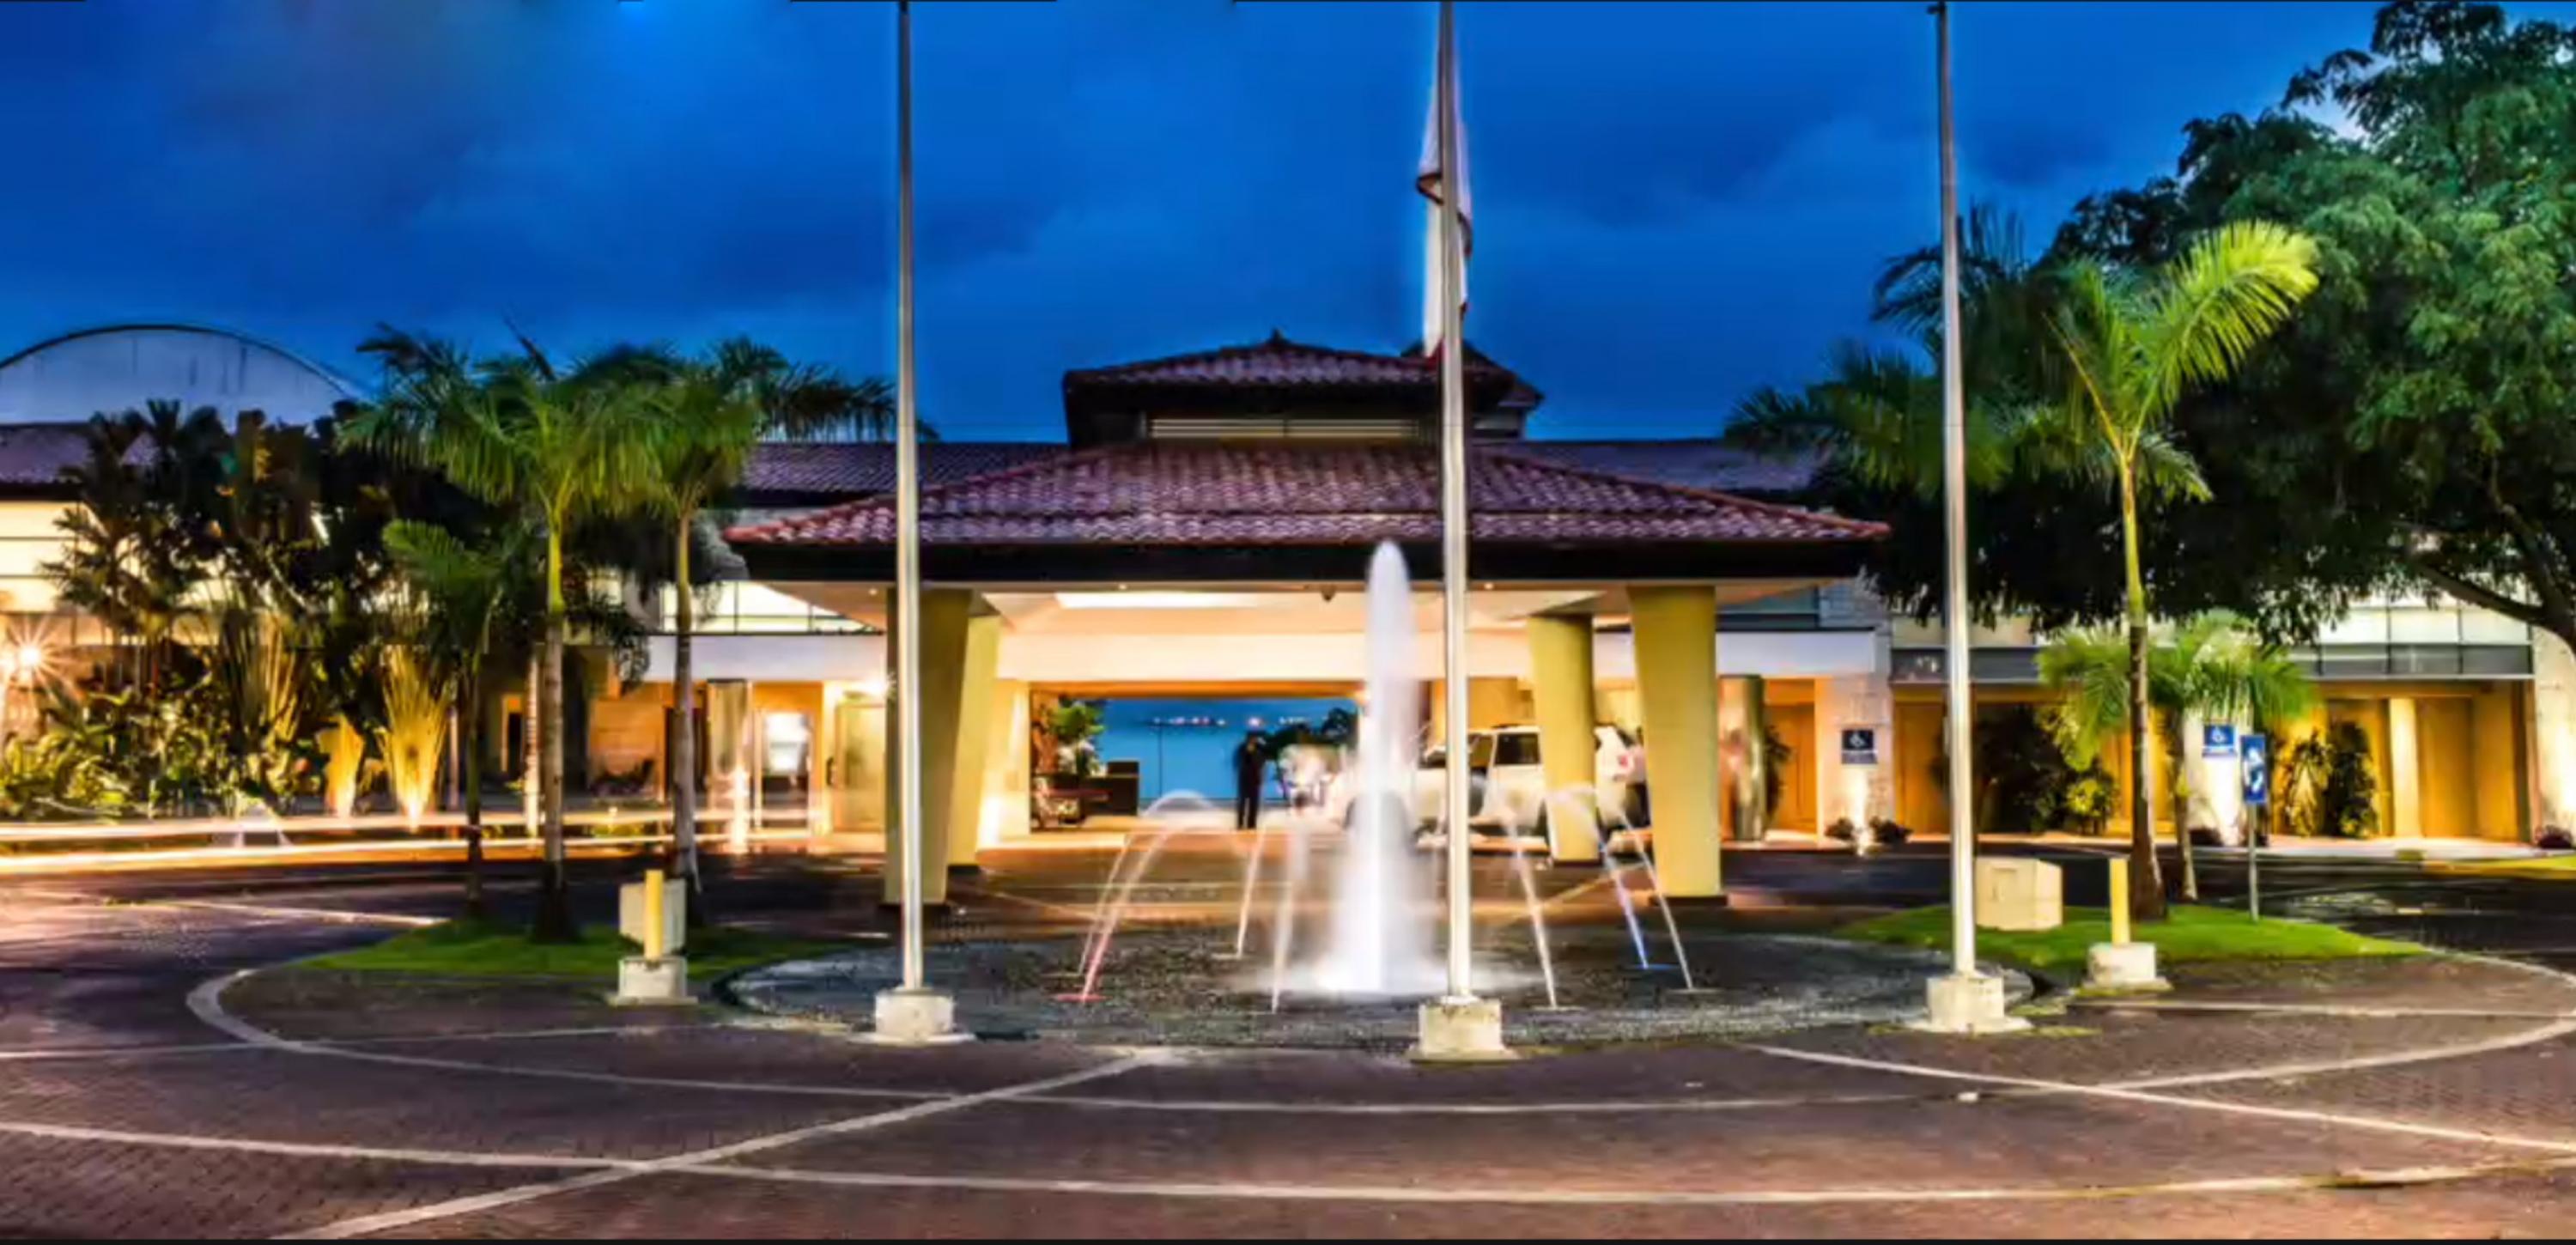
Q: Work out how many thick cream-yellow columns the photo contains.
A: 4